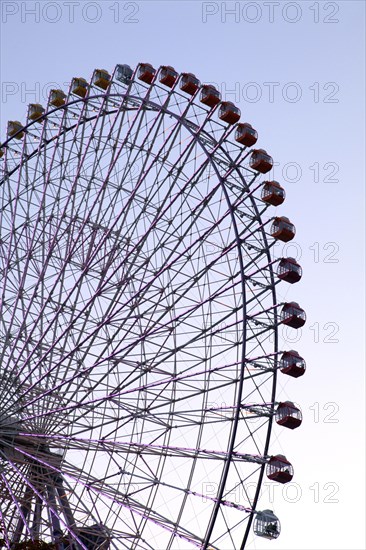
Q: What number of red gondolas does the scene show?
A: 14